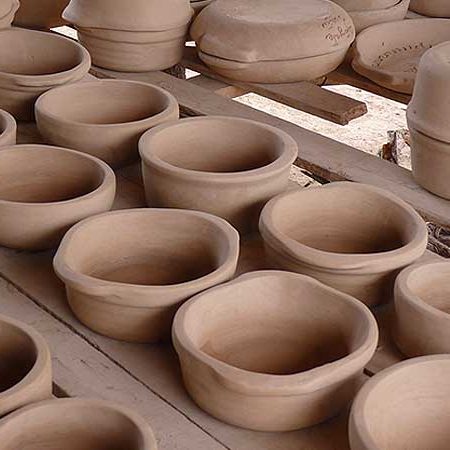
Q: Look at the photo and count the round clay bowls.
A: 12